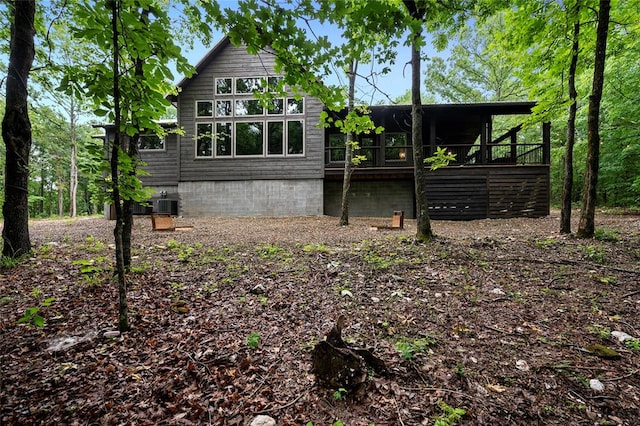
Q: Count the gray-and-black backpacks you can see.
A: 0